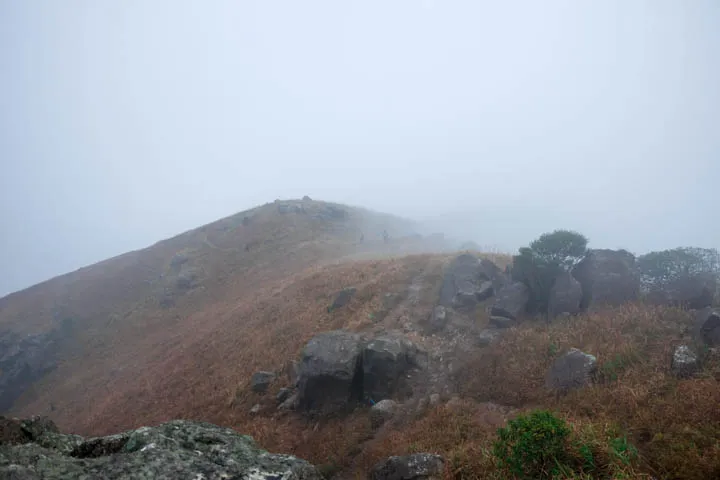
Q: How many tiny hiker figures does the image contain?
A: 2